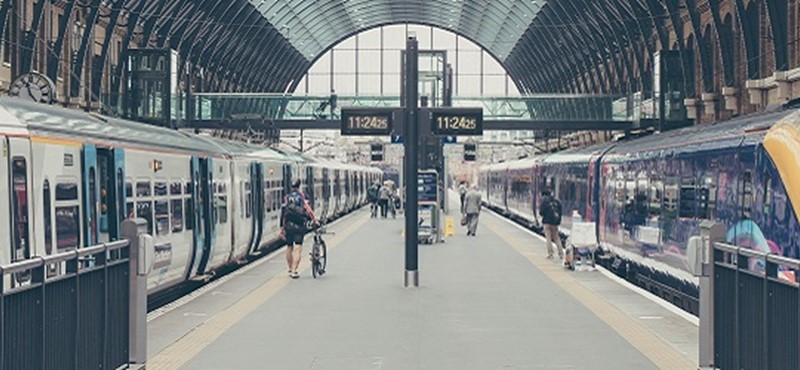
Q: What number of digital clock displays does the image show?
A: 2